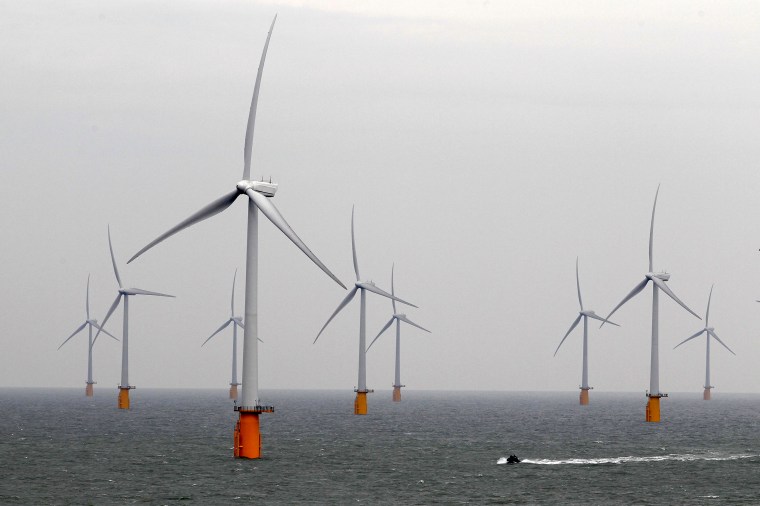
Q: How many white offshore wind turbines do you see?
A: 9